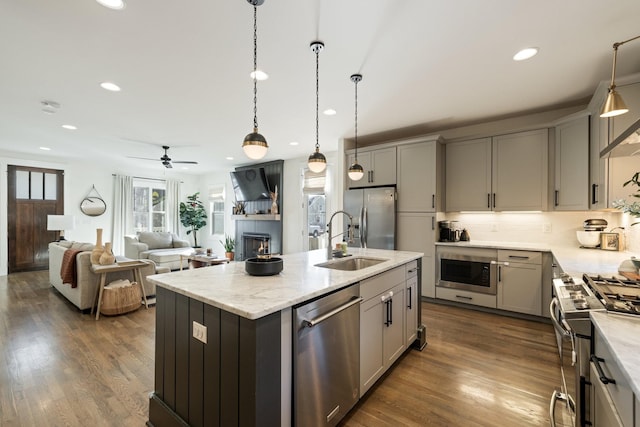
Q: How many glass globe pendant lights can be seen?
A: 3